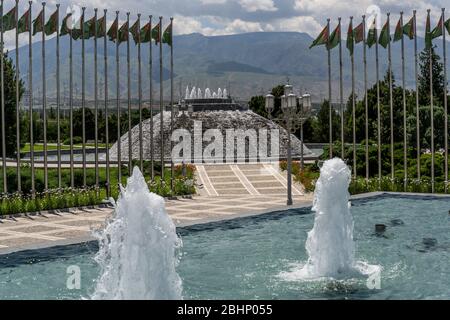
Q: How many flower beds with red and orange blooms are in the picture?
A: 2